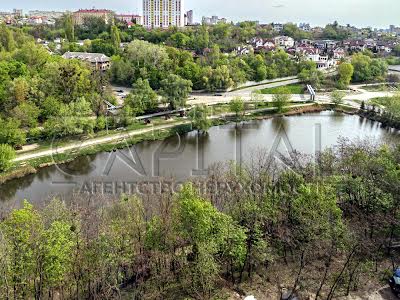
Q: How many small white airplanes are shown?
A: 0